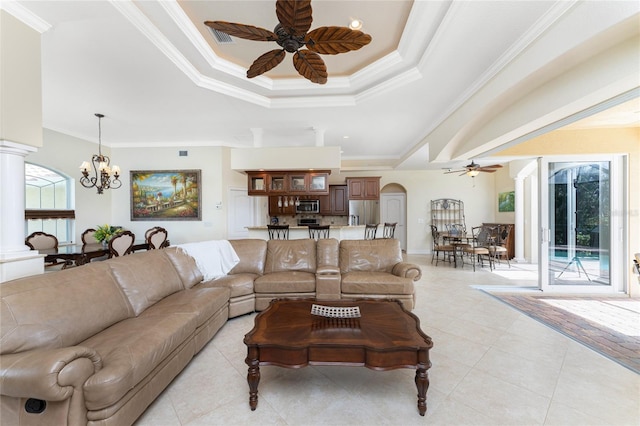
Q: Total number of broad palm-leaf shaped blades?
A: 5